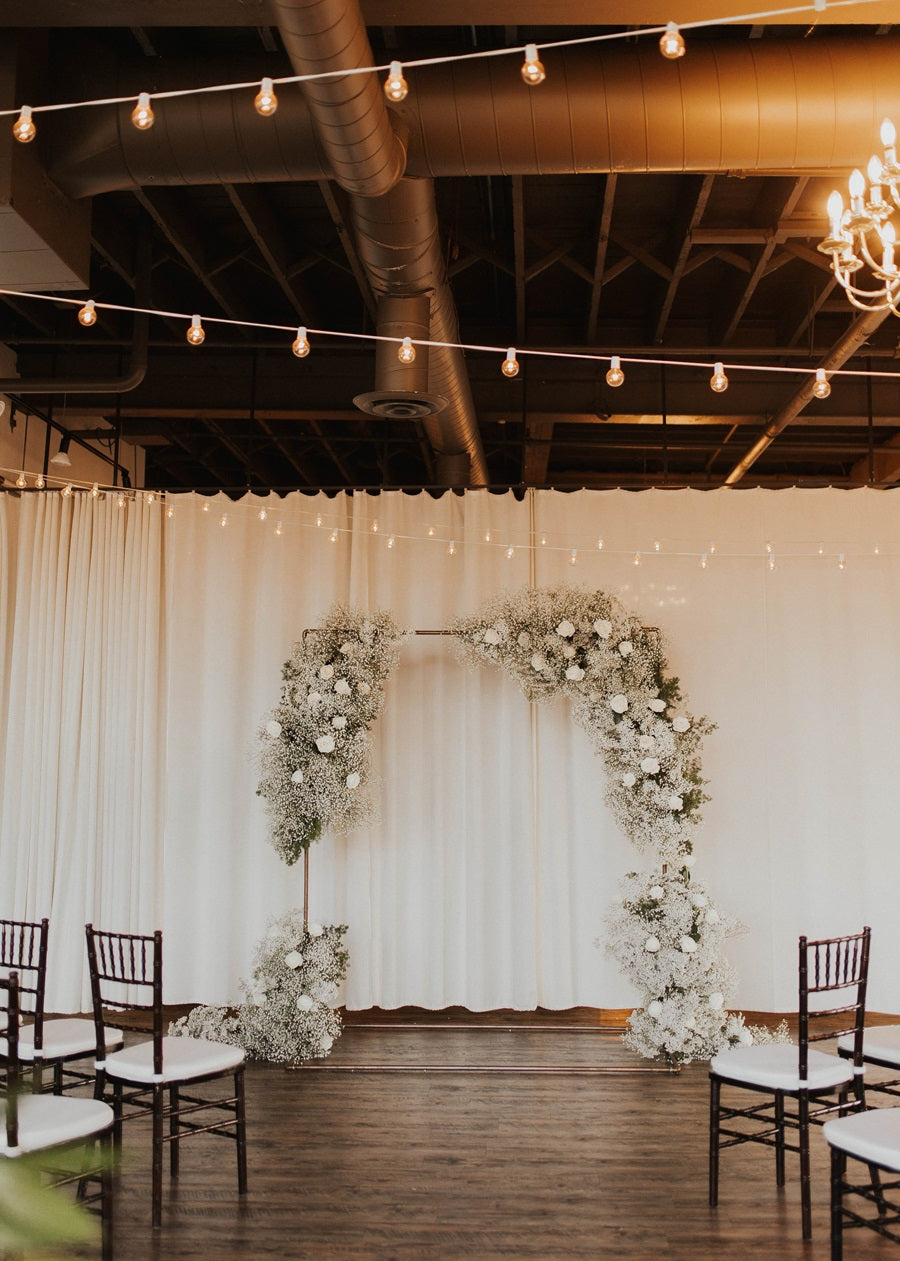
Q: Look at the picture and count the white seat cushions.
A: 6